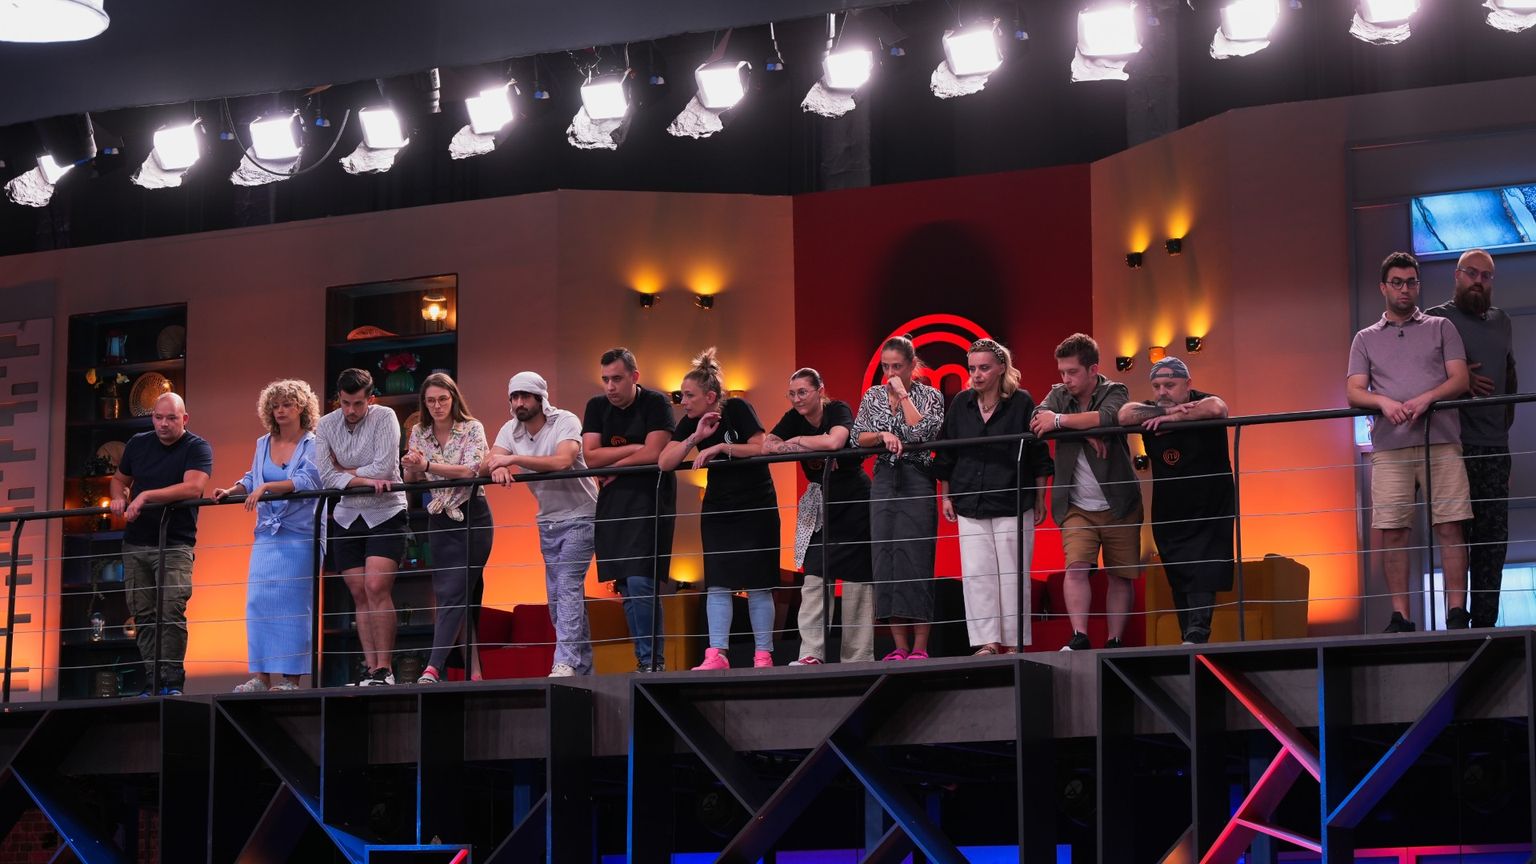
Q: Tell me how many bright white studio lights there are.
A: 14